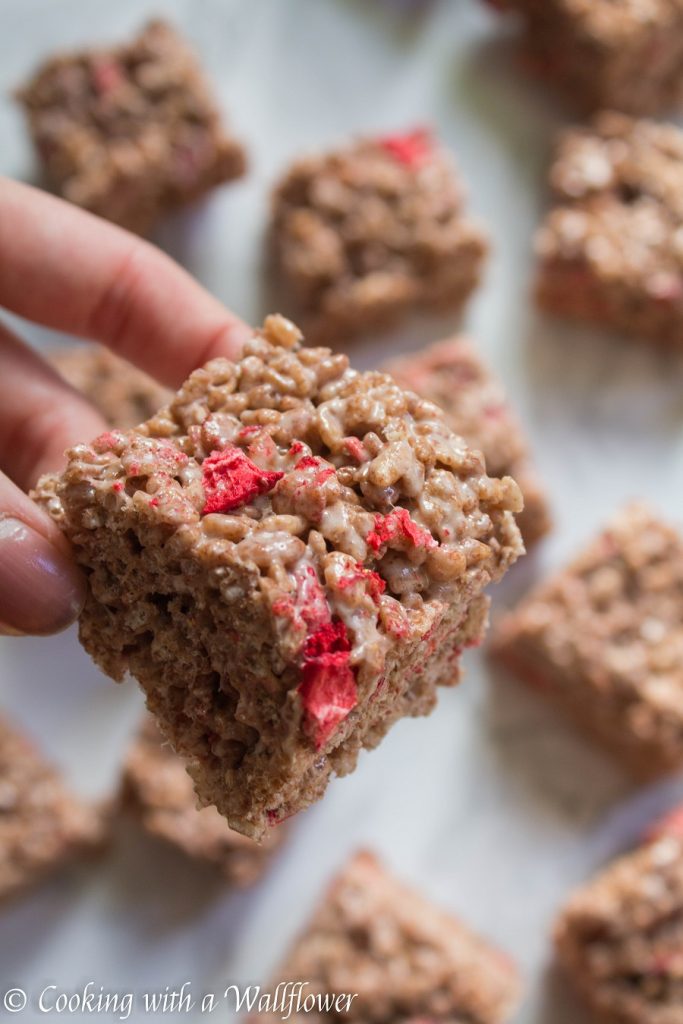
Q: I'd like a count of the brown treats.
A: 12